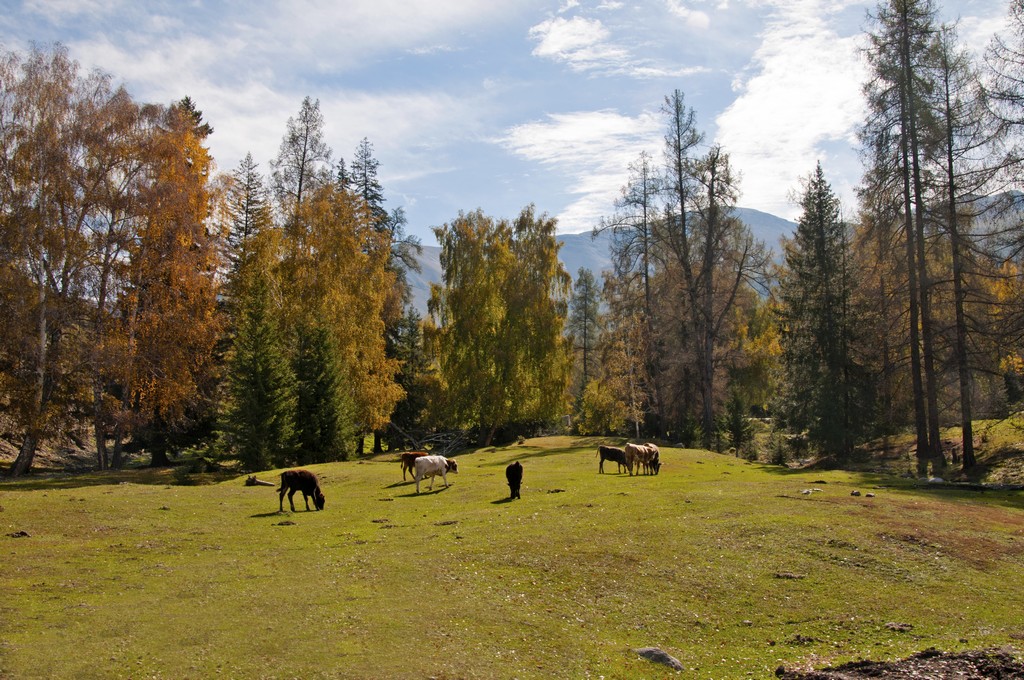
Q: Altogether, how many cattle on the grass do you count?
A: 7